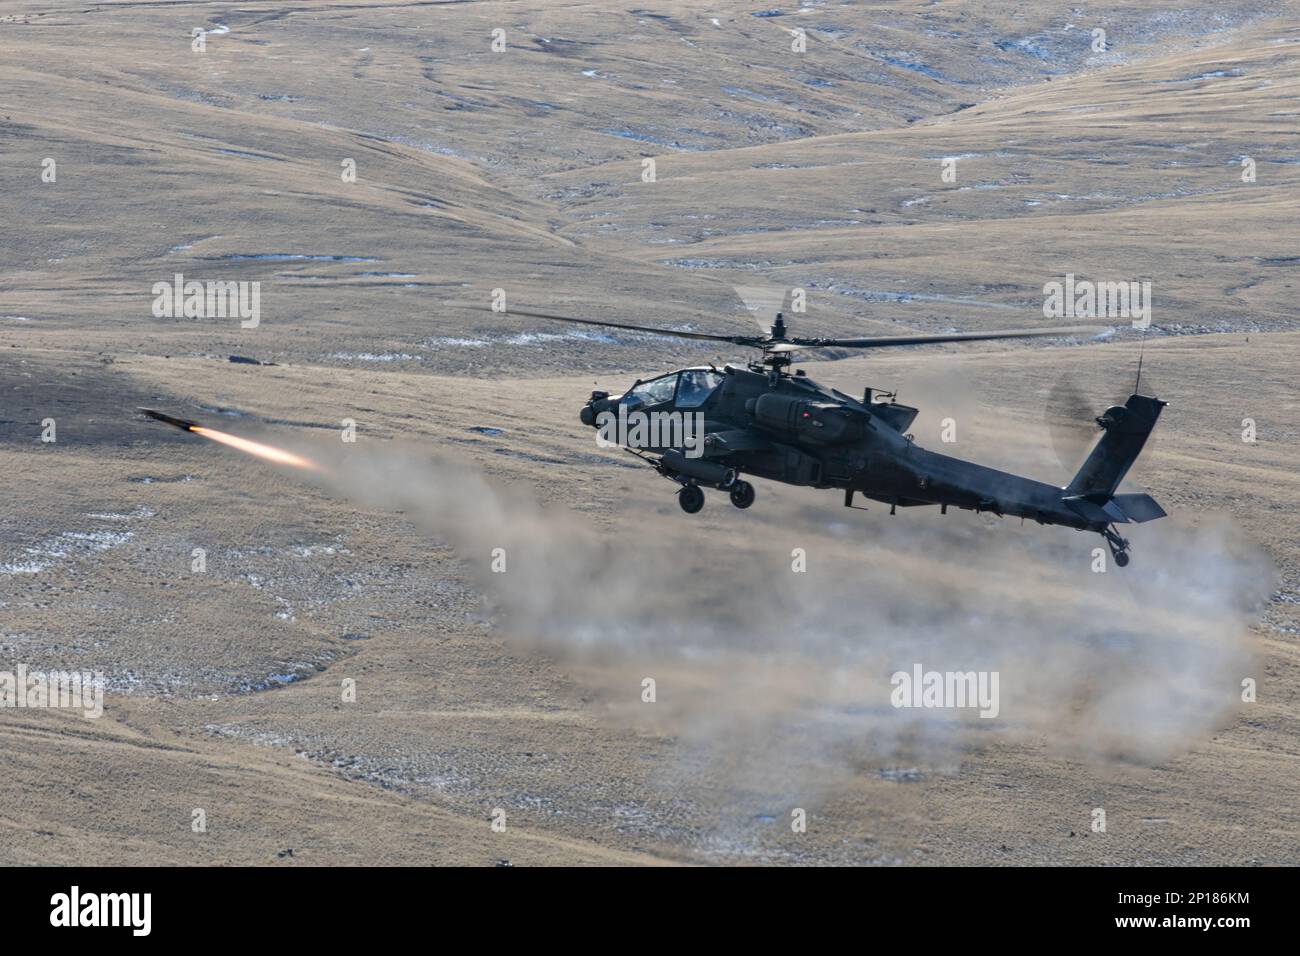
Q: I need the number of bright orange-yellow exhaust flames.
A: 1